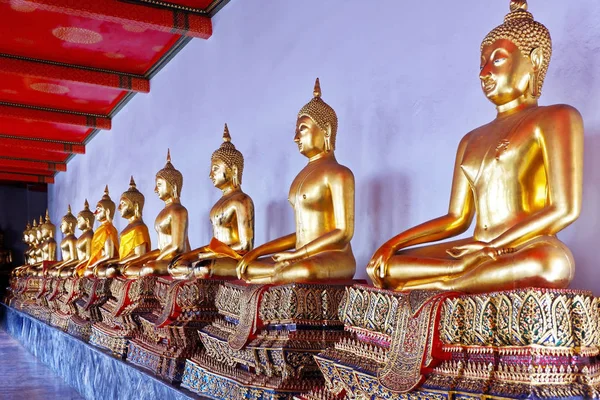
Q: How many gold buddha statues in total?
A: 12